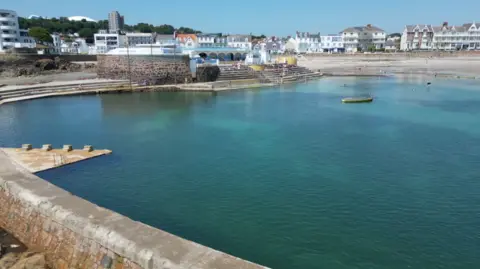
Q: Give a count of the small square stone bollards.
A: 4